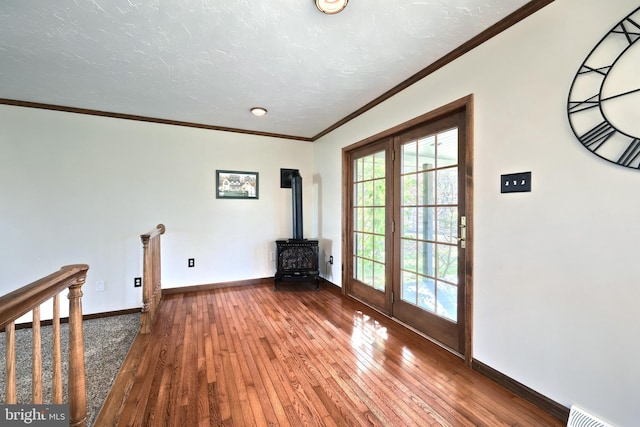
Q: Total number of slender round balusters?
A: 3